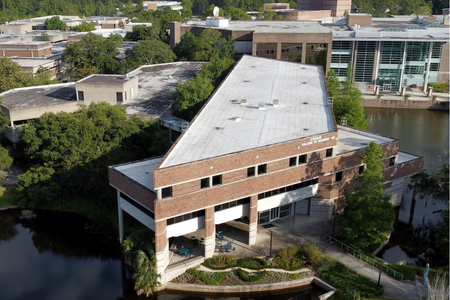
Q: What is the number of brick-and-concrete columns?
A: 3